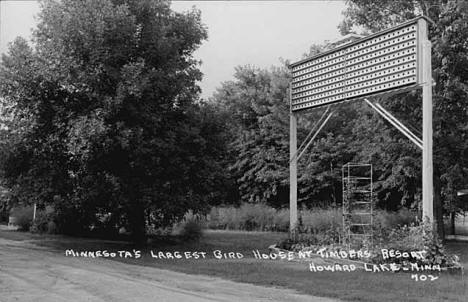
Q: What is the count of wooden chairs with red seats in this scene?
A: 0